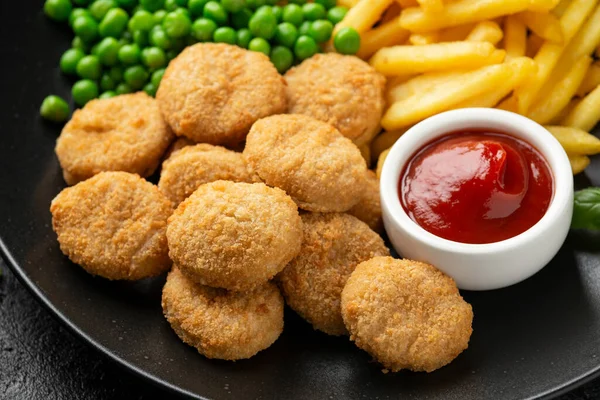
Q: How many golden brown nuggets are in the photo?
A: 11